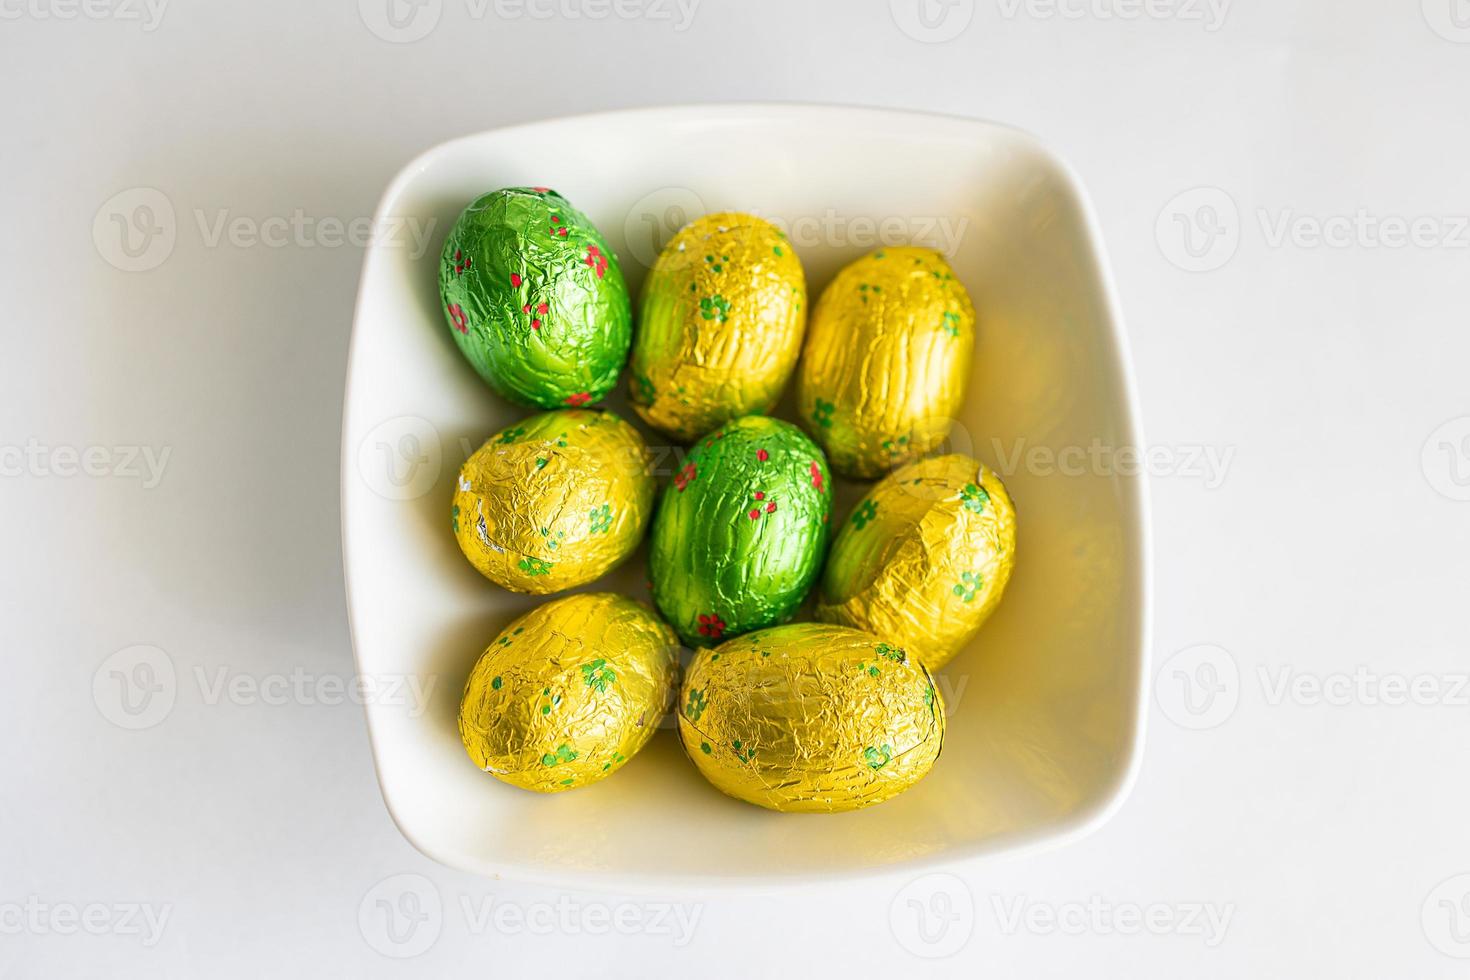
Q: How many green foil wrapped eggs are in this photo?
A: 2